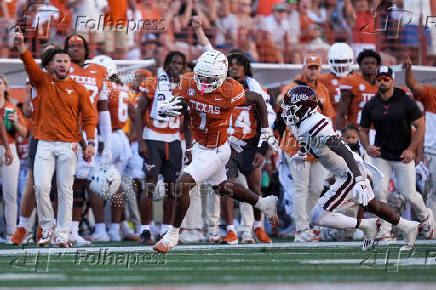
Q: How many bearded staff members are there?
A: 2